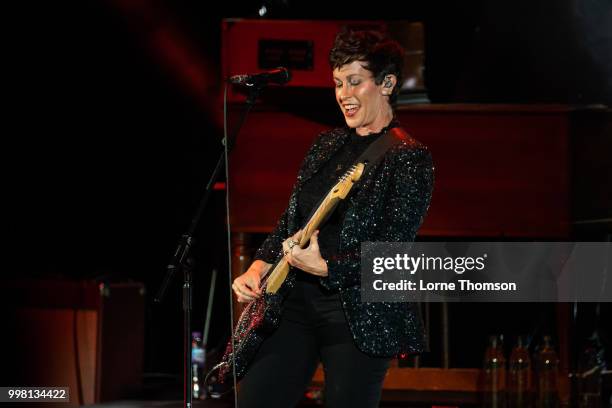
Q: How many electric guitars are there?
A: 1